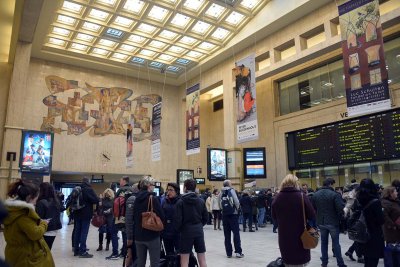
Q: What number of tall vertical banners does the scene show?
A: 5